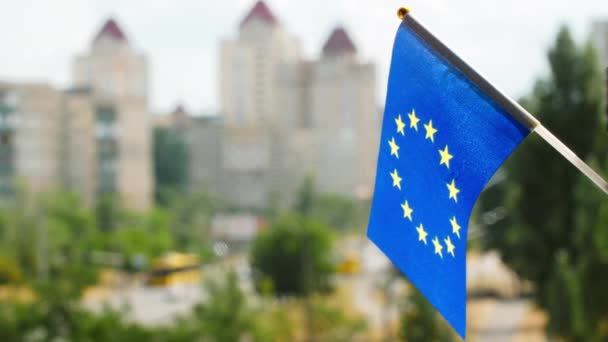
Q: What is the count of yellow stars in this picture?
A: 12